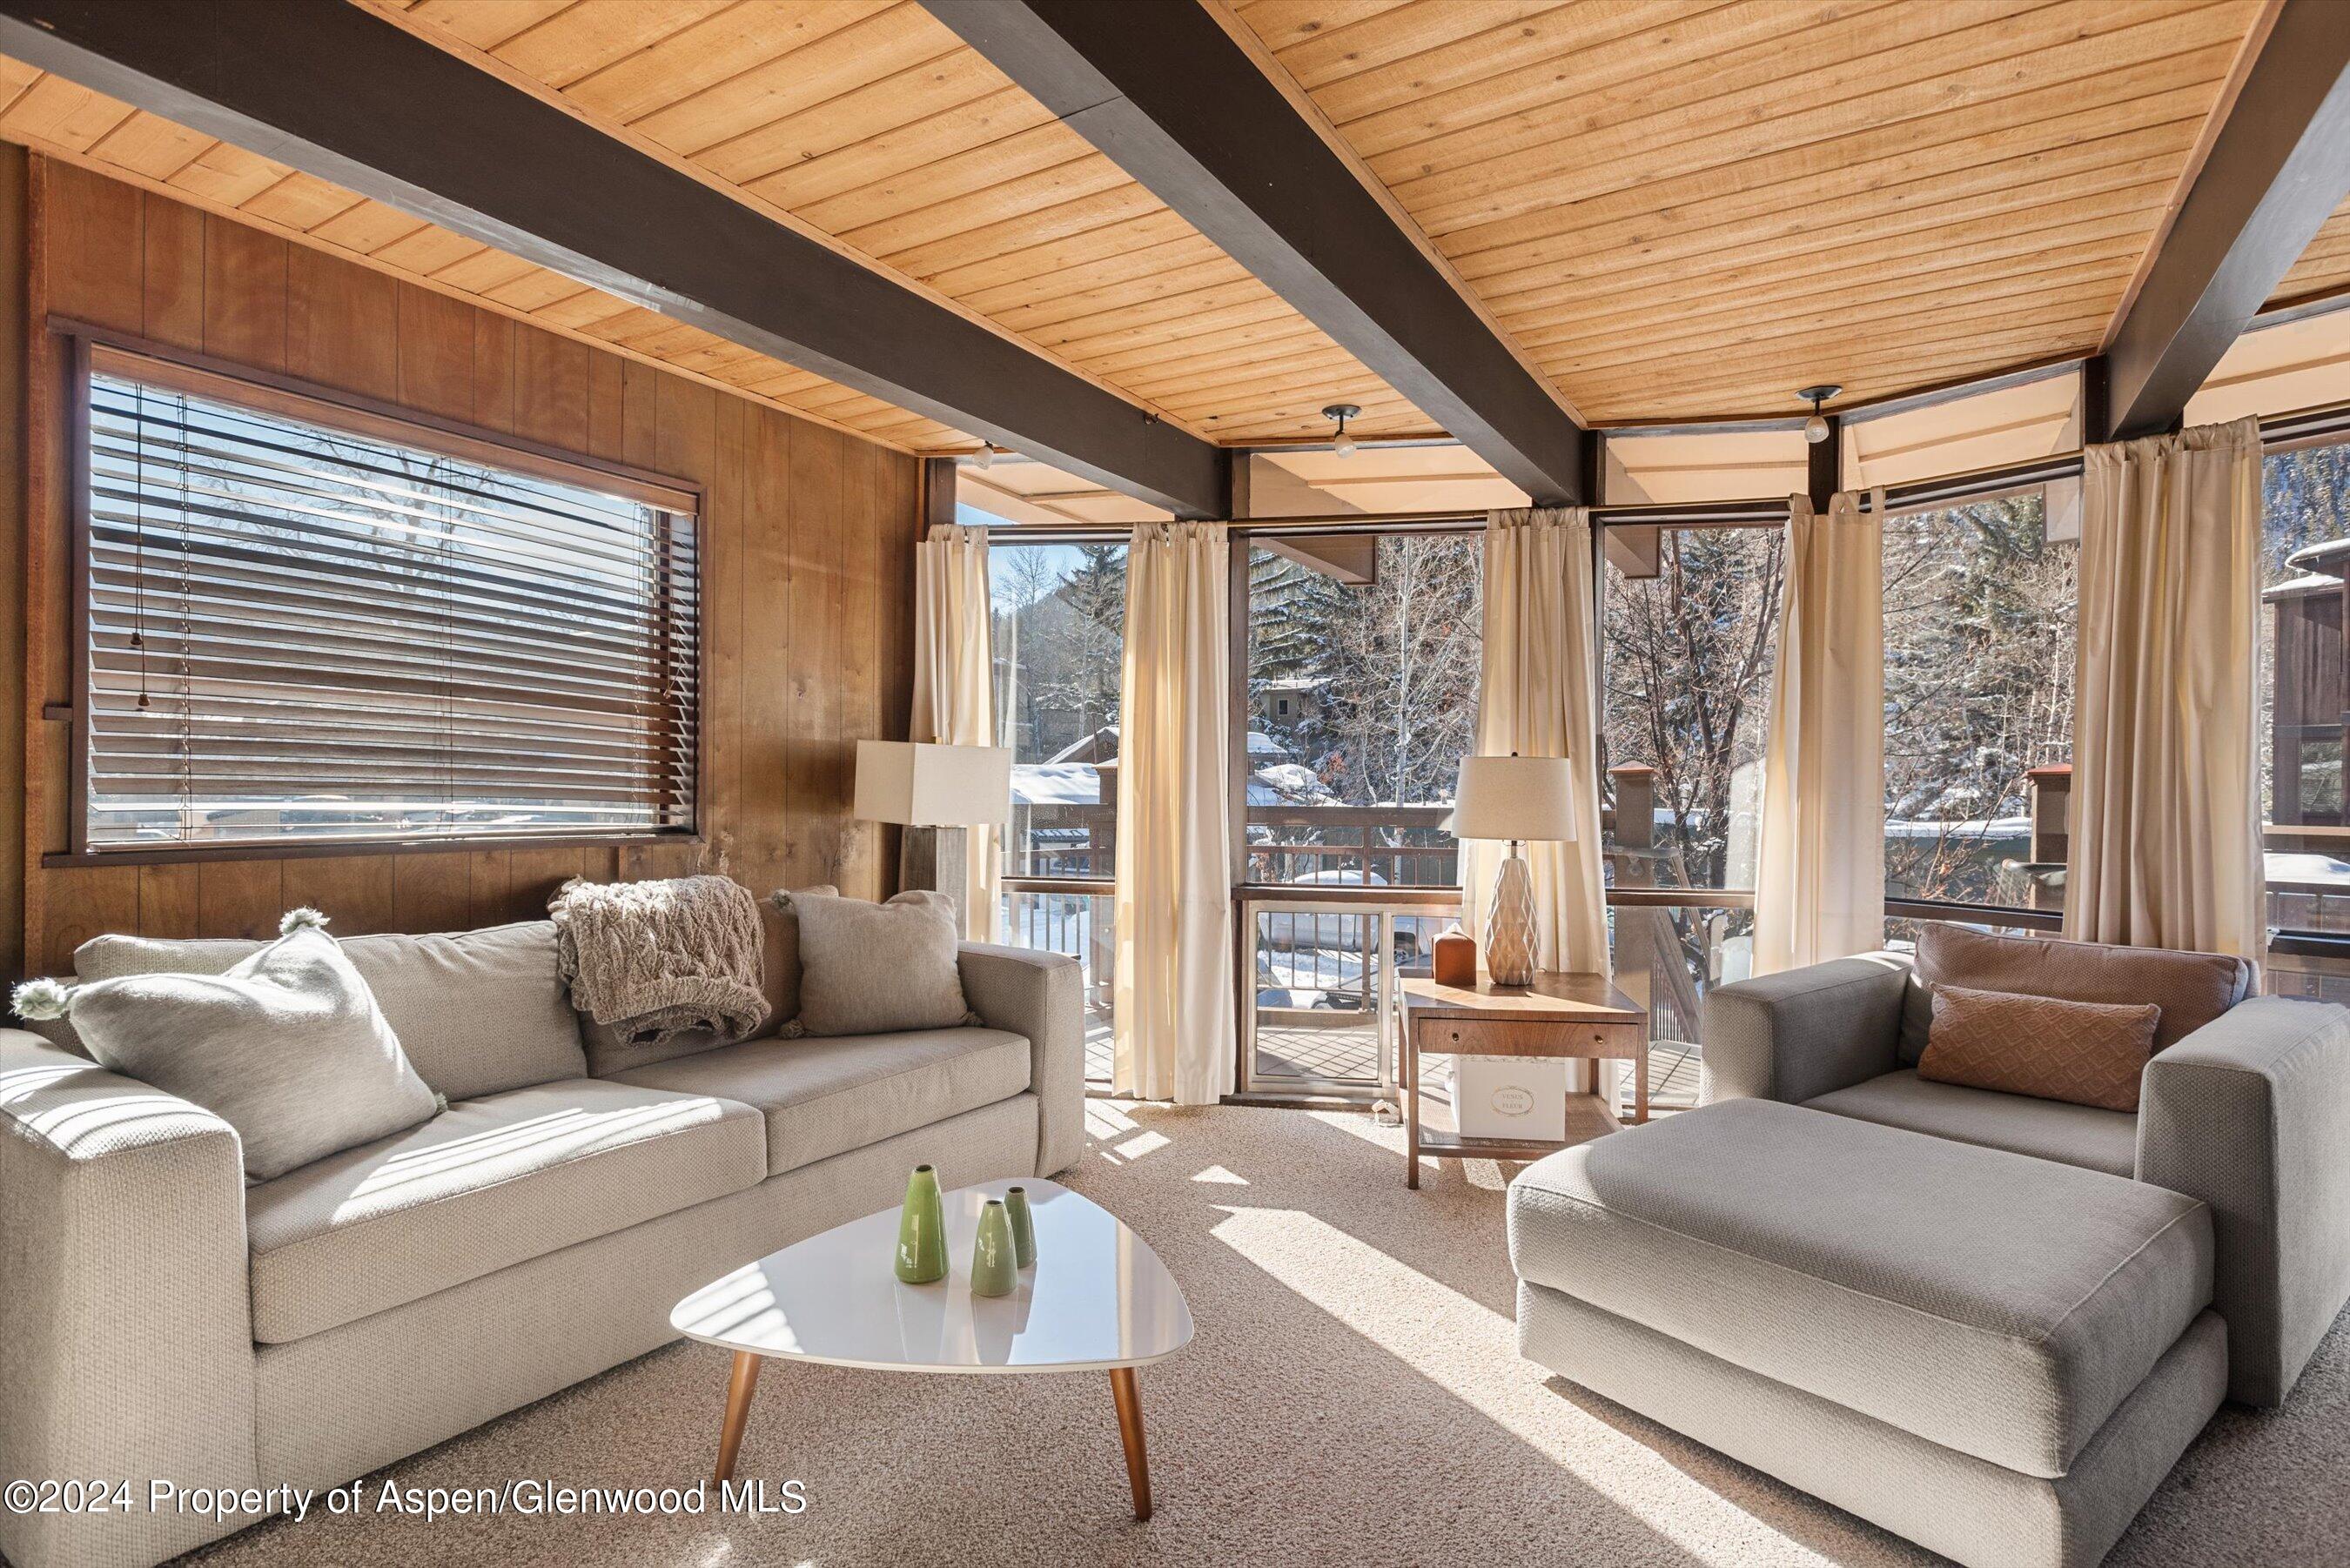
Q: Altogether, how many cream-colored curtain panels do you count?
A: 5